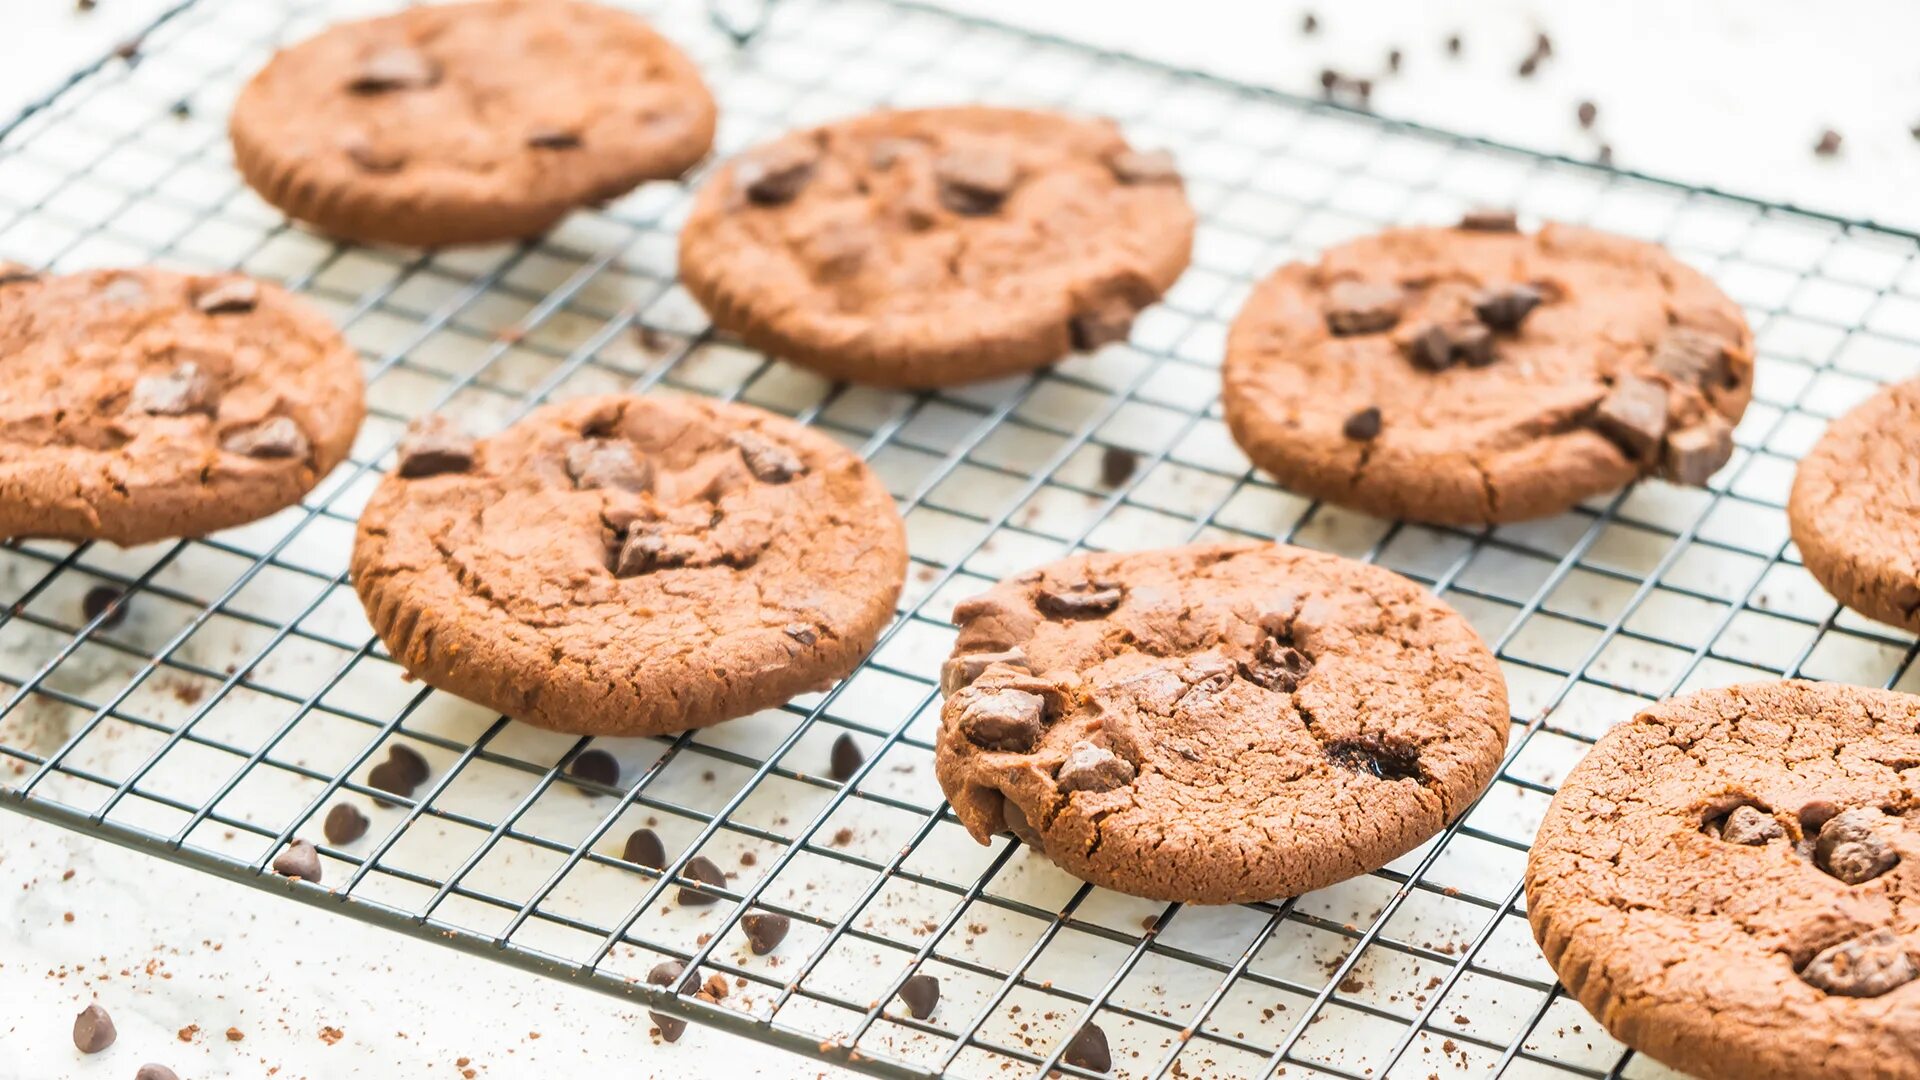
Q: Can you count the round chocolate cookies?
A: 8